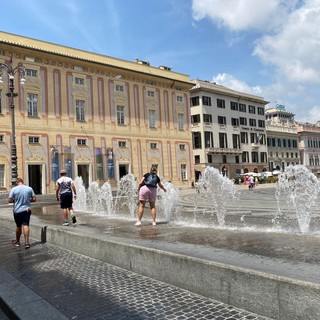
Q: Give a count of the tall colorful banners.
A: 4